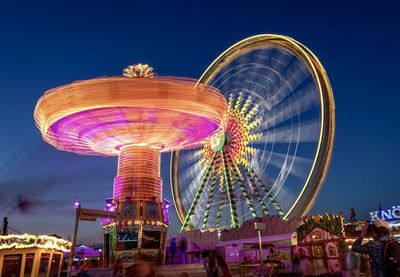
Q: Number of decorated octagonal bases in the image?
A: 1